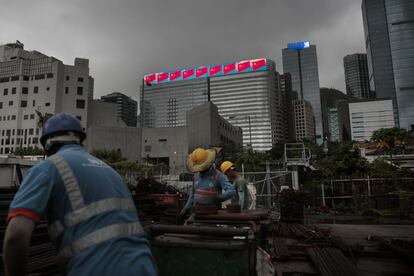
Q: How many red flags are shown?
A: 9